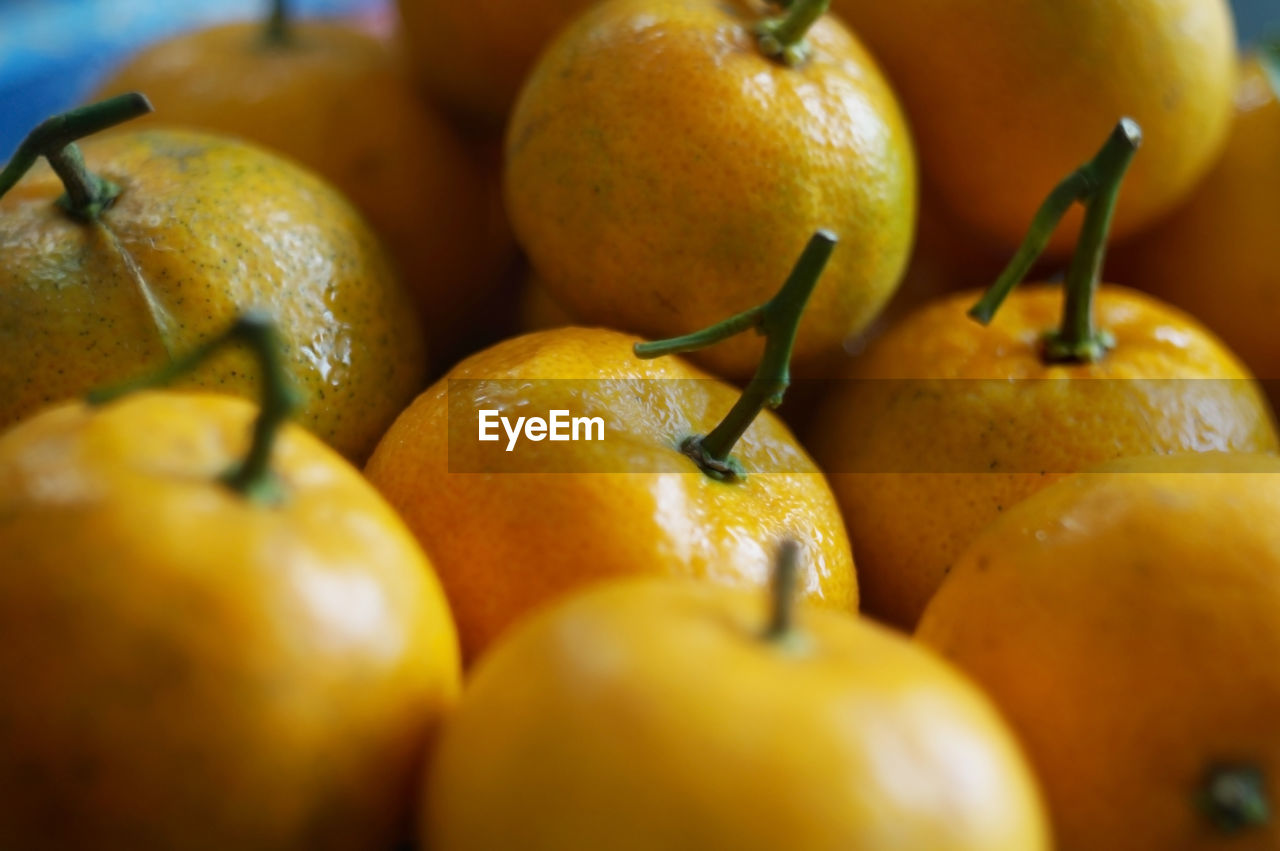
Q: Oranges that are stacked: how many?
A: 11